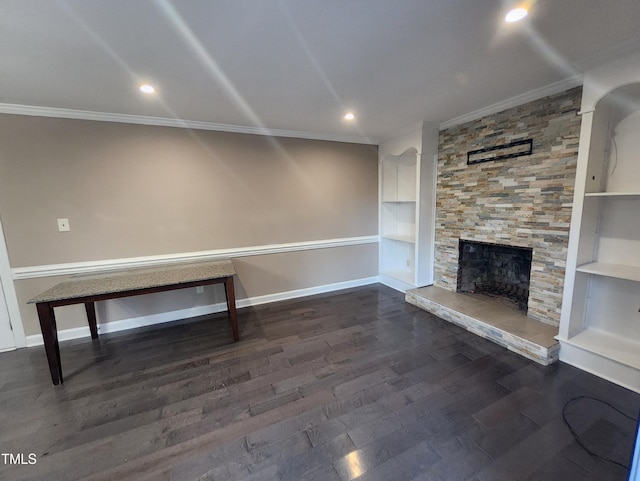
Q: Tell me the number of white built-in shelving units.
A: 2